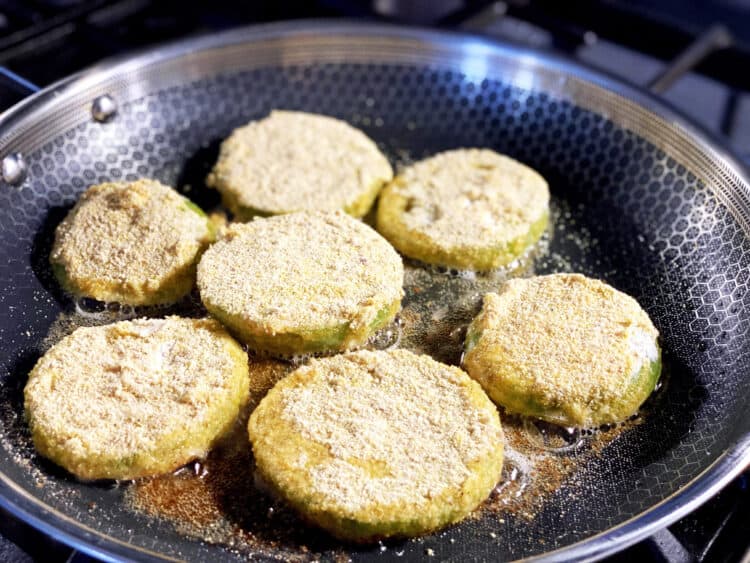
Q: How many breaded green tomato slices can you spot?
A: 7